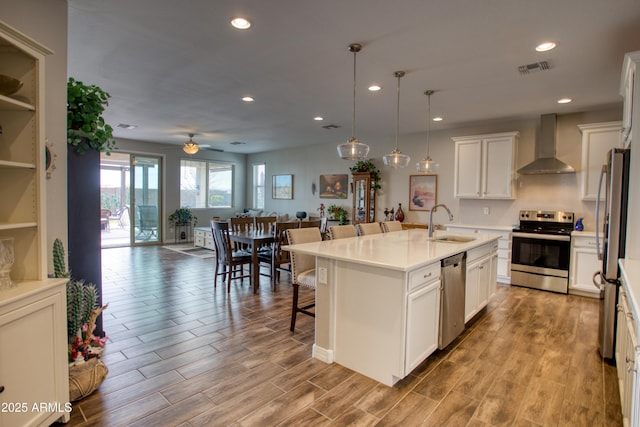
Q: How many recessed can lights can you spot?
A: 7